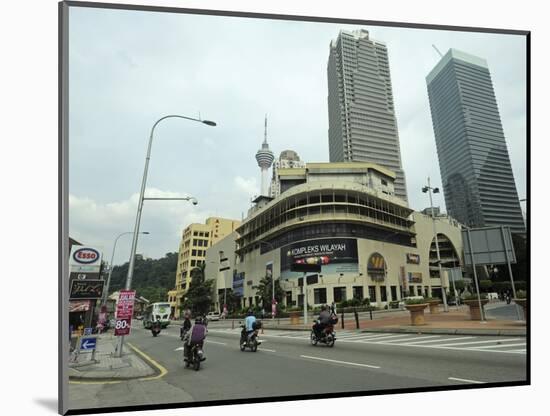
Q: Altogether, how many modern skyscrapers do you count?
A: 2